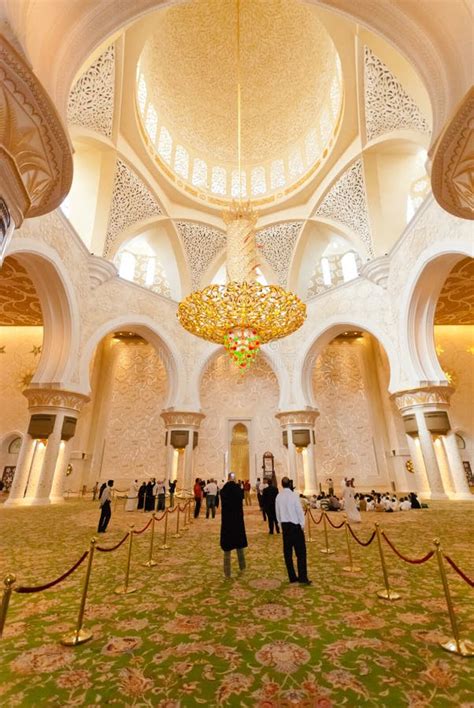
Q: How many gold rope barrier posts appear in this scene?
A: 13